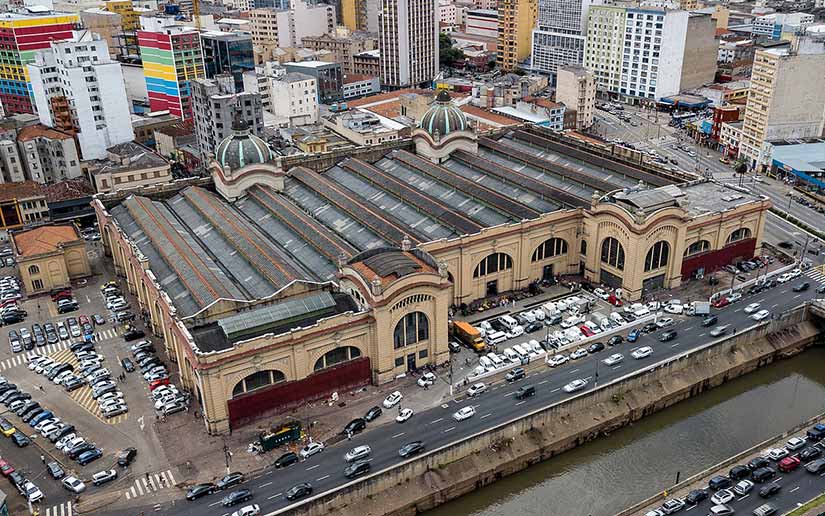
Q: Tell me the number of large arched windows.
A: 9